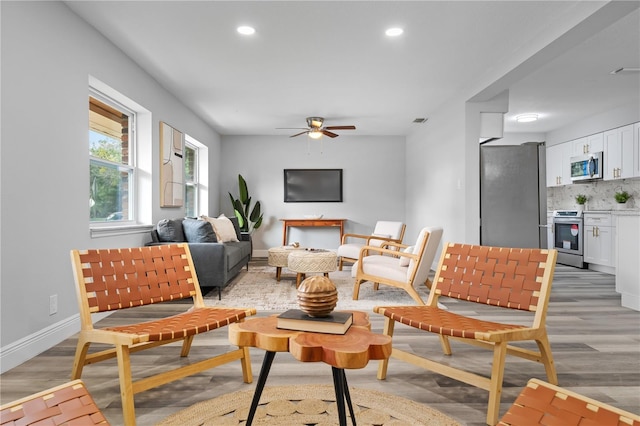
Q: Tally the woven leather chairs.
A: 4